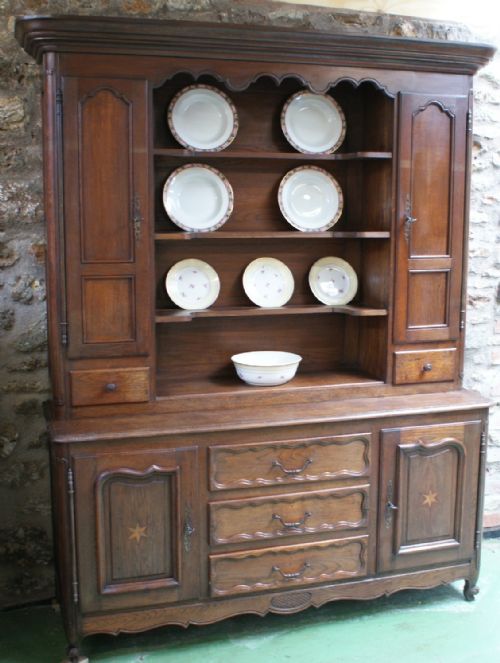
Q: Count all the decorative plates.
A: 7